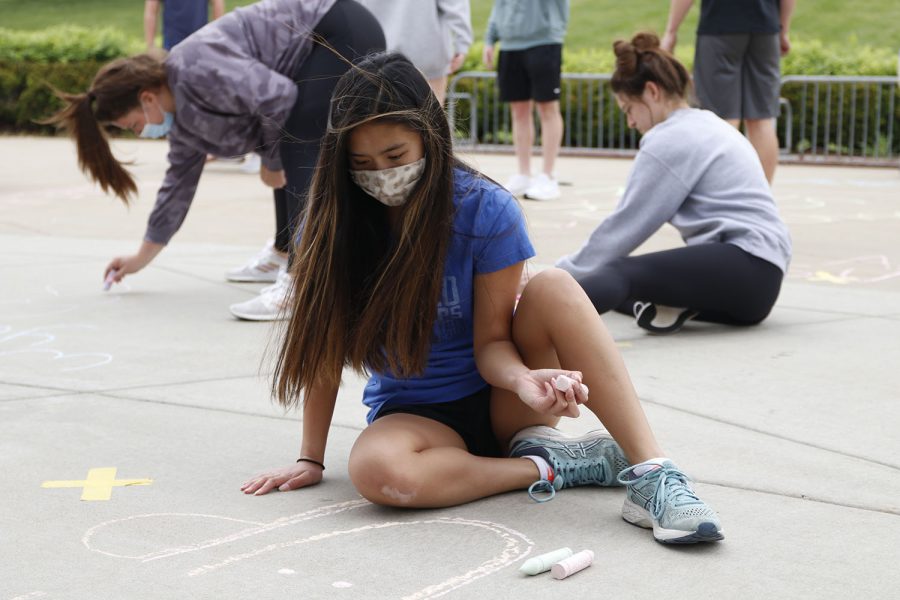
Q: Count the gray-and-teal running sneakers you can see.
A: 2